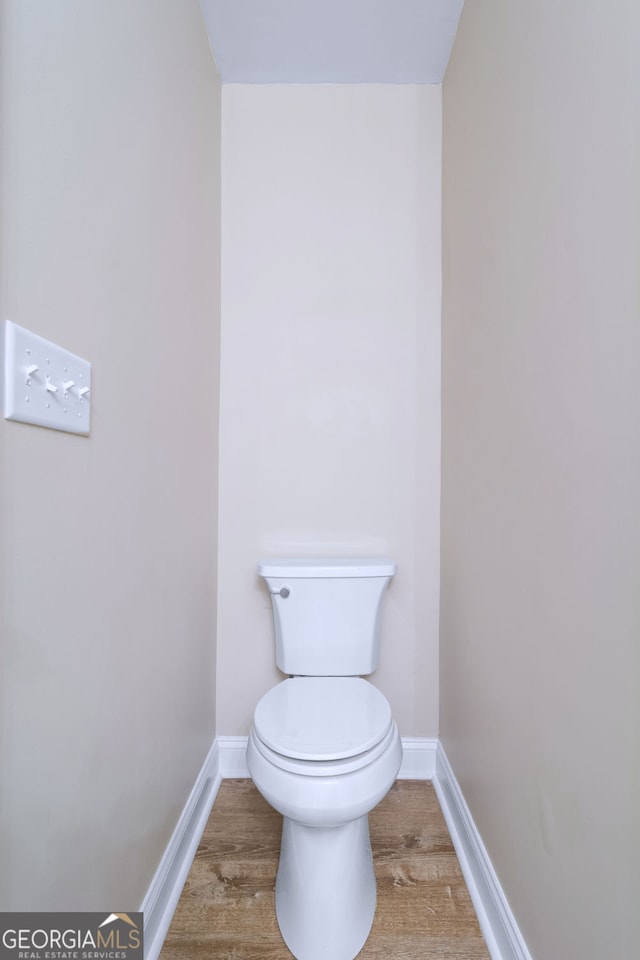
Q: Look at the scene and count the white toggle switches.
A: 4